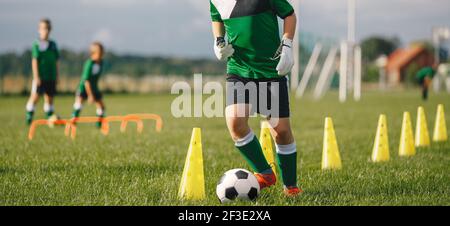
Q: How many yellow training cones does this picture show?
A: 7